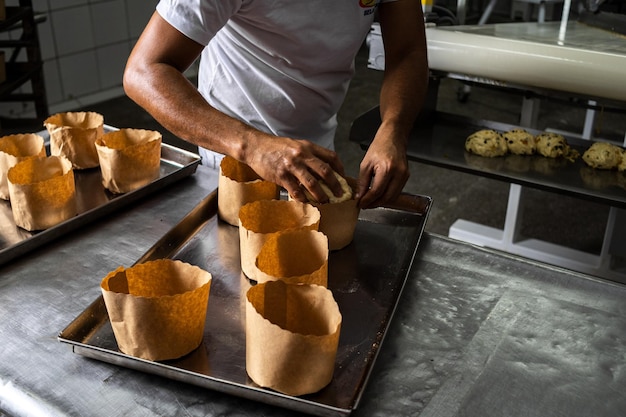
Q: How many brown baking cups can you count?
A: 10